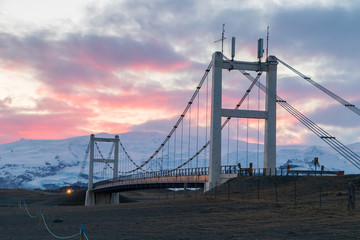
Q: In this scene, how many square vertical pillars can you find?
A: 4